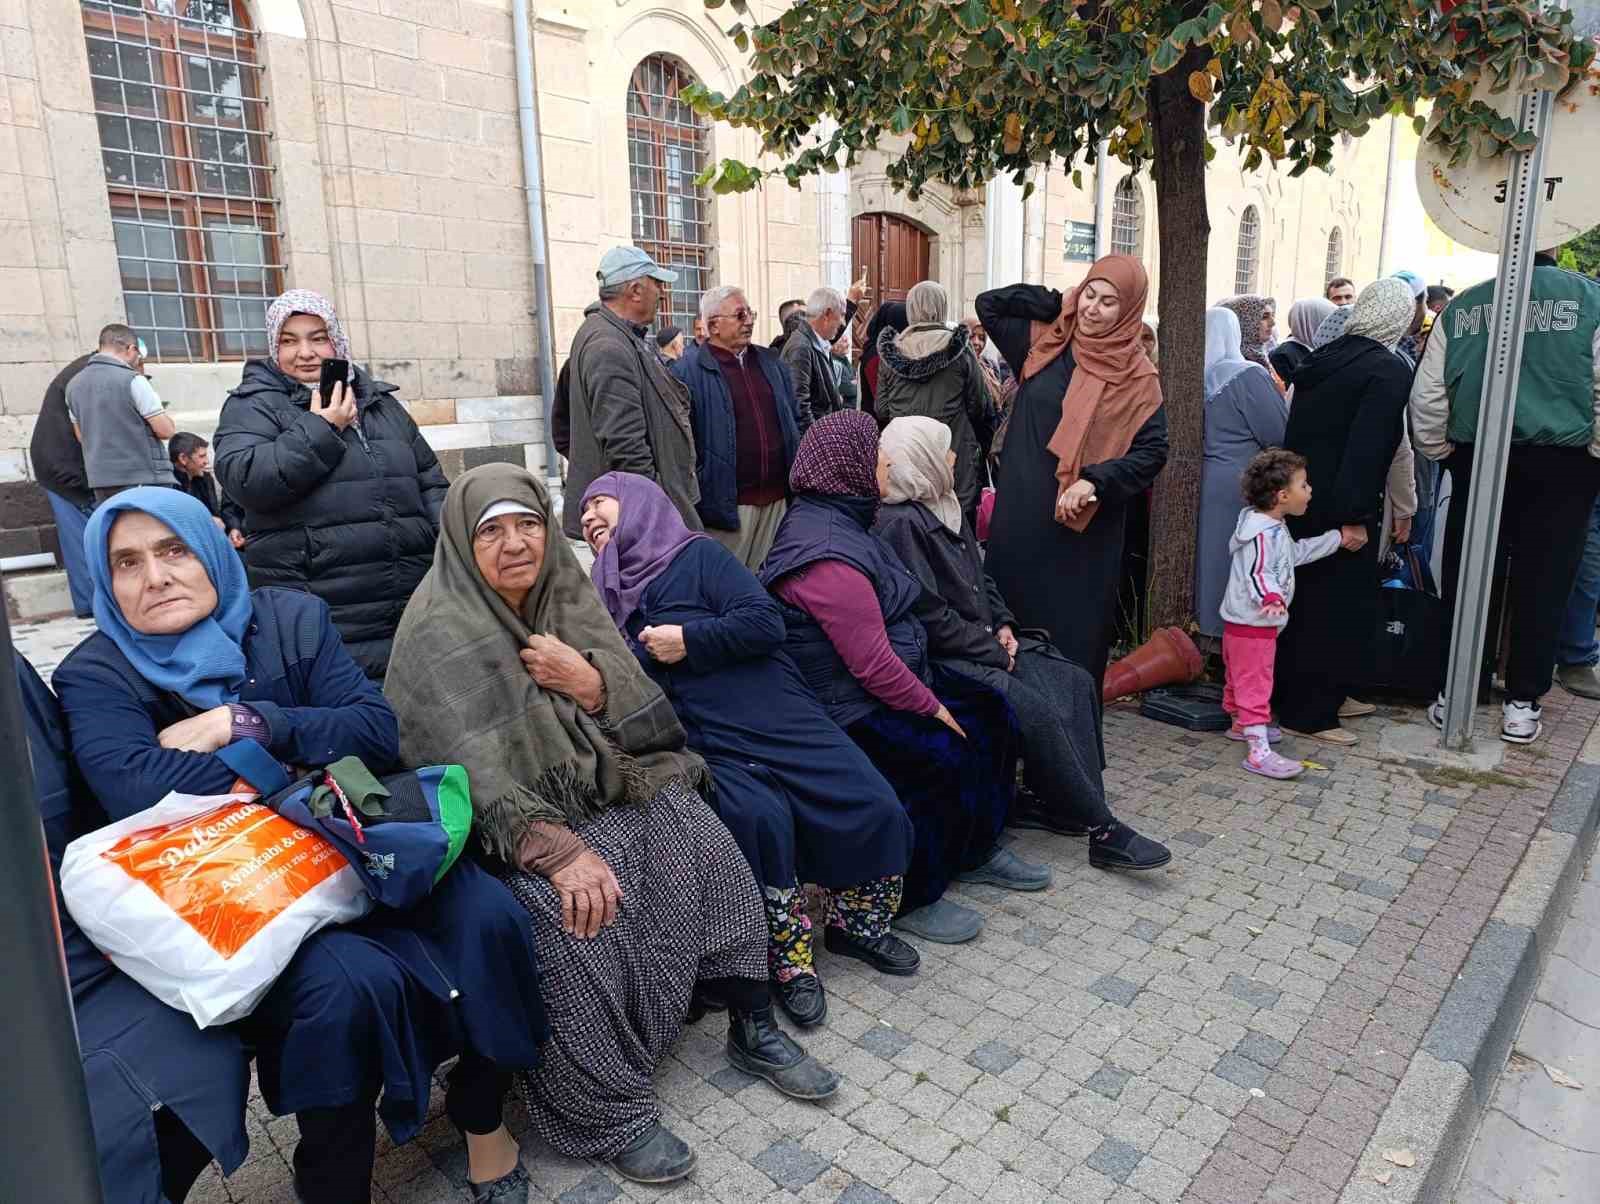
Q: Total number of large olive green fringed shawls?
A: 1